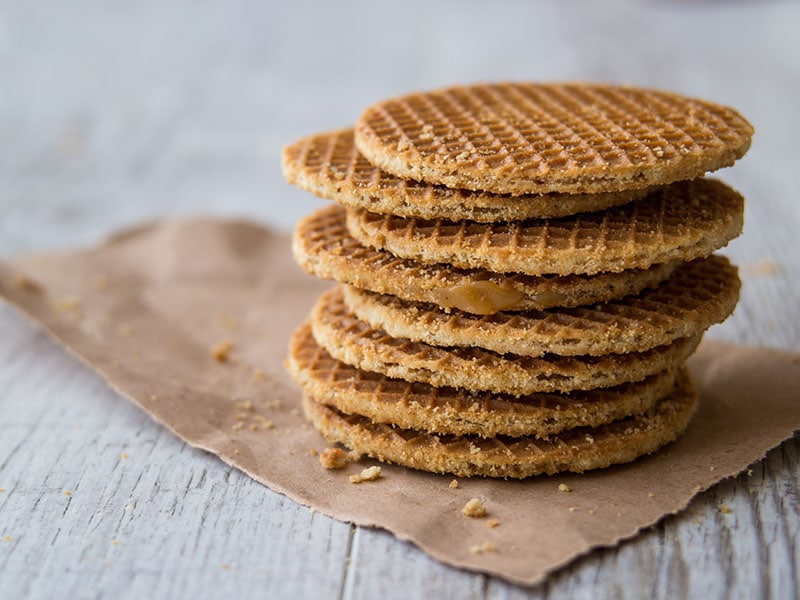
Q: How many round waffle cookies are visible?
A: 8